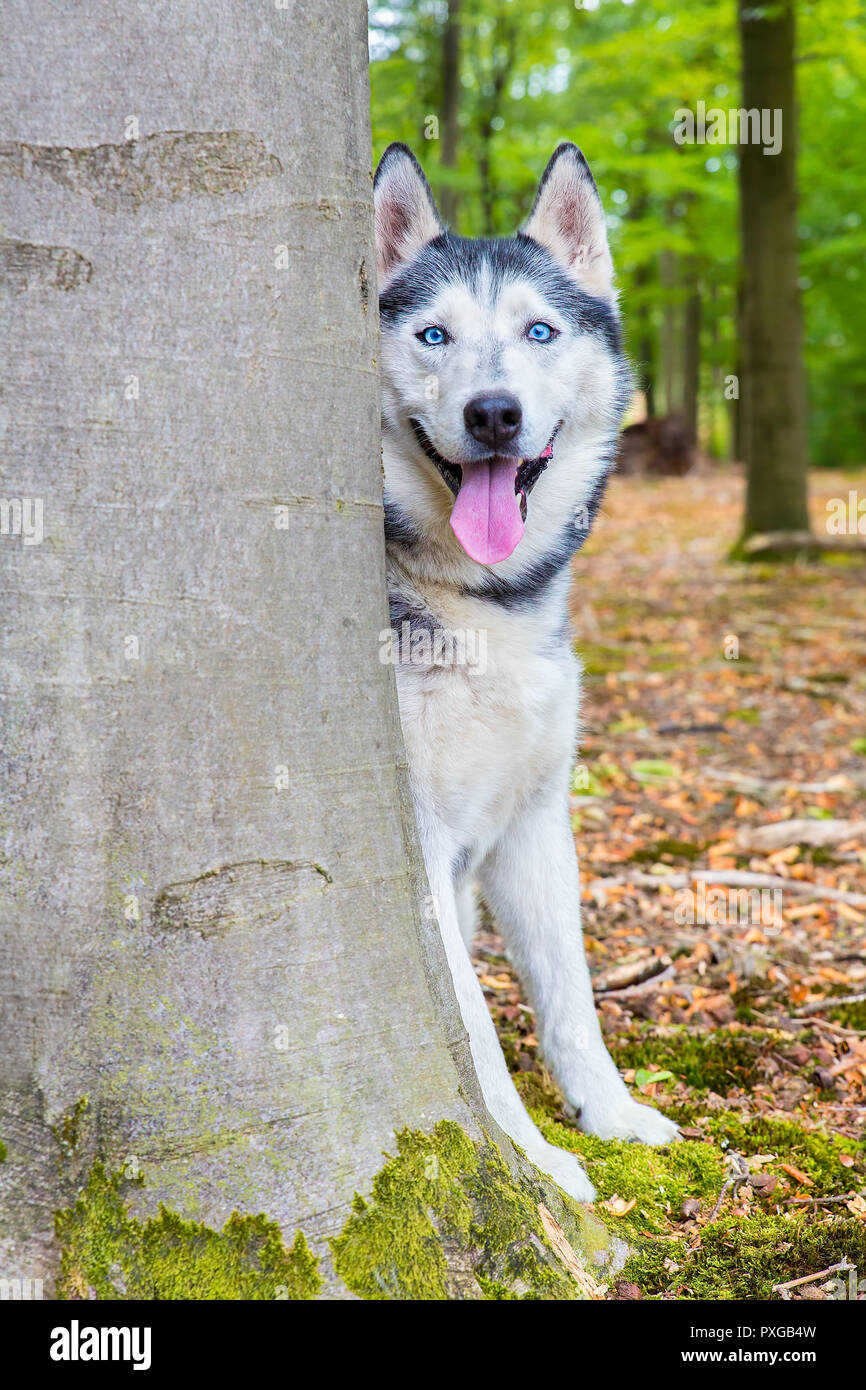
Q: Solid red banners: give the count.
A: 0